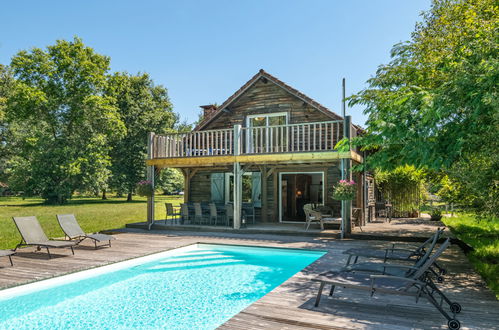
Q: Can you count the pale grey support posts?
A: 3